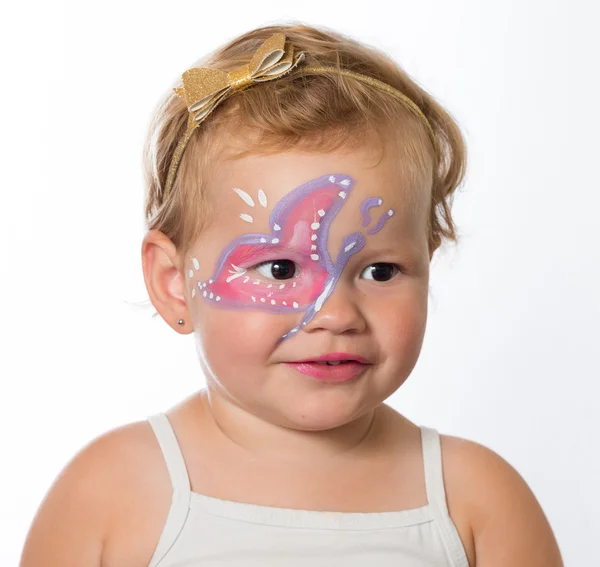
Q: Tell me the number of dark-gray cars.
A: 0